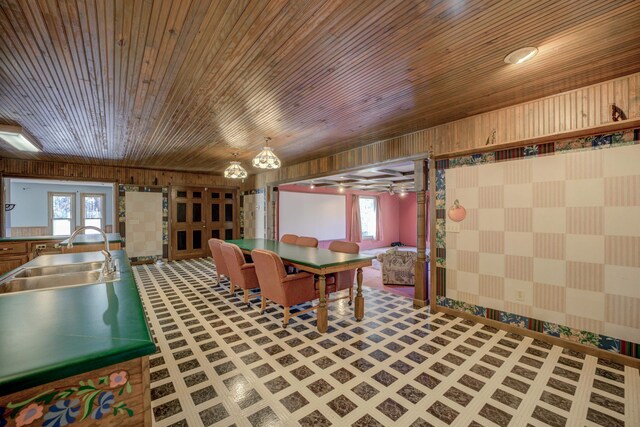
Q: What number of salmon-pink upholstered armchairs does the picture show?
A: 6